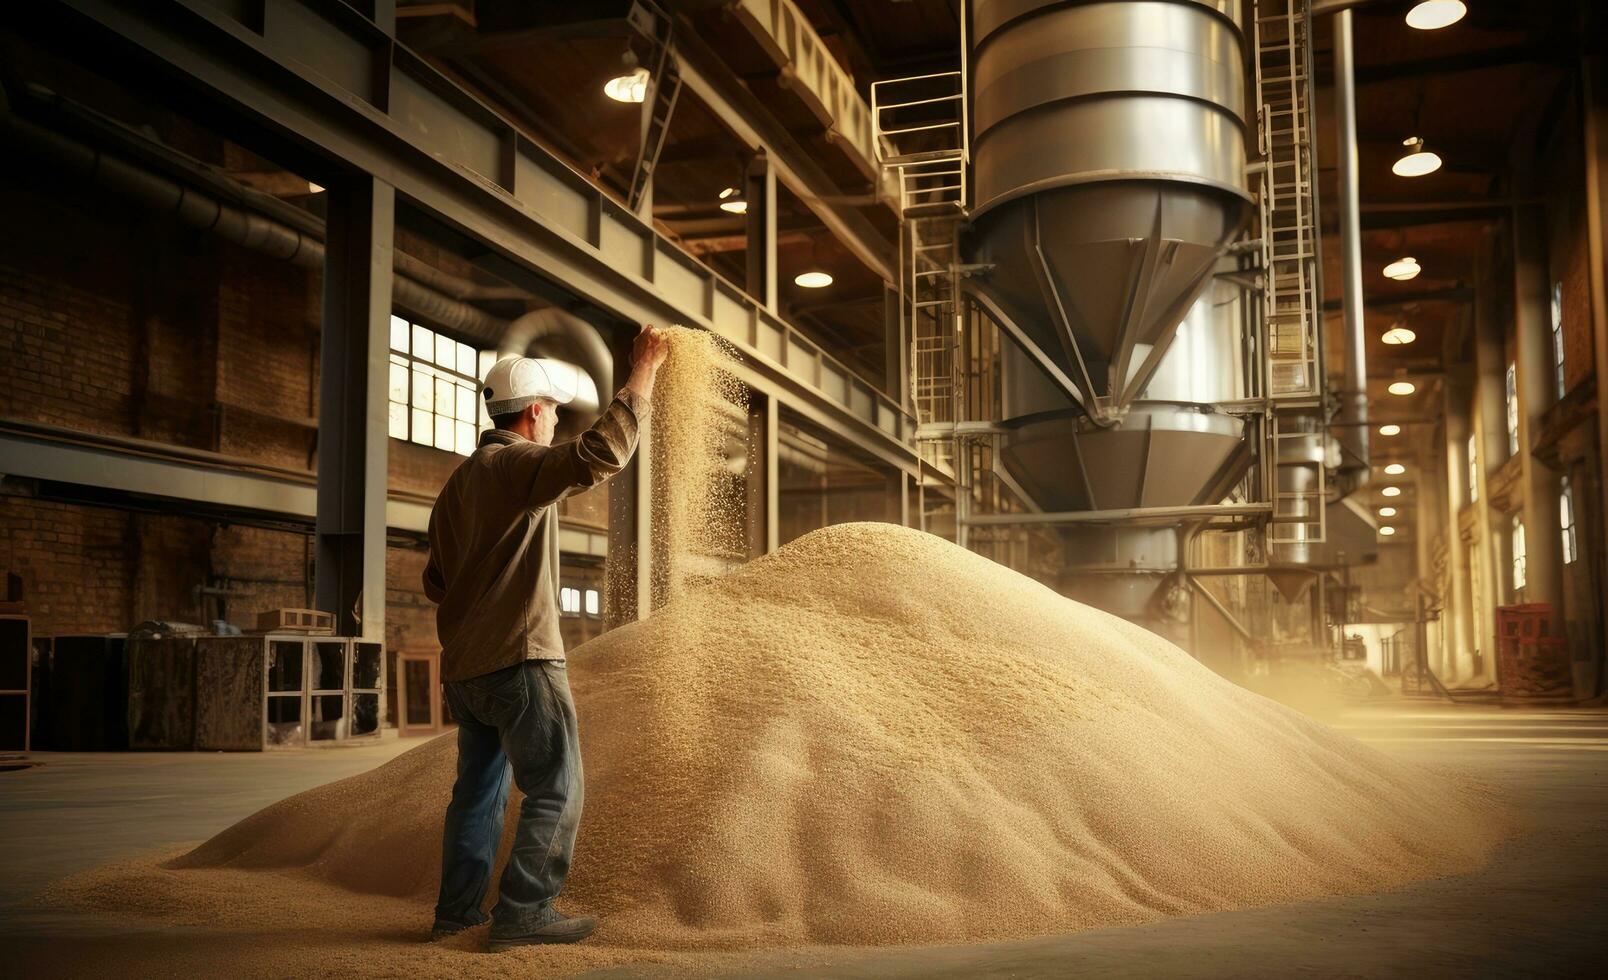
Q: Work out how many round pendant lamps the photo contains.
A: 13